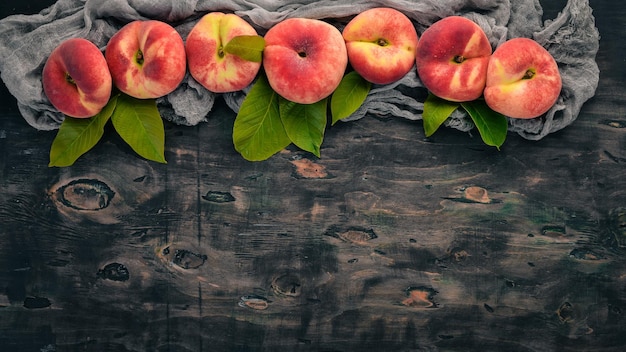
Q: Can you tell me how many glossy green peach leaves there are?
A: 8